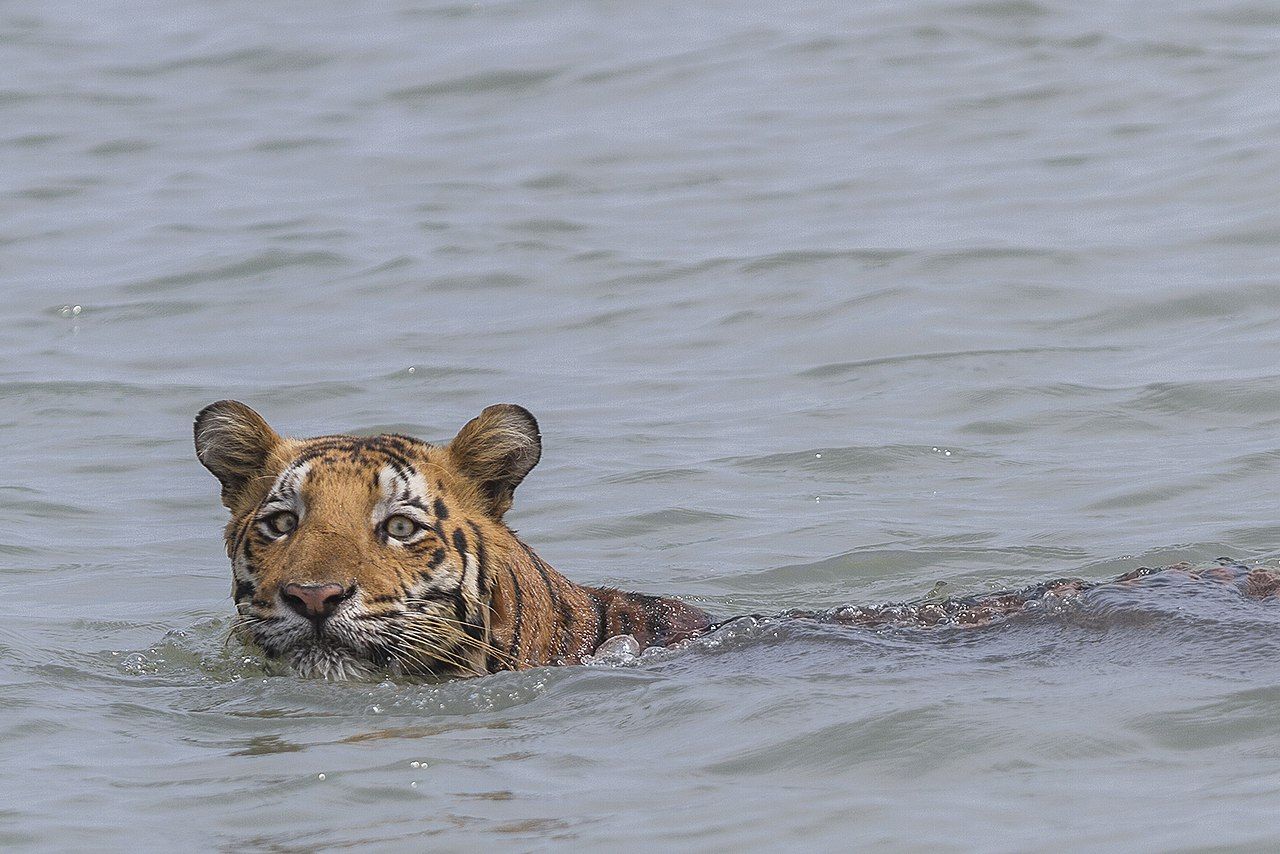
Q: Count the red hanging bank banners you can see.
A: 0